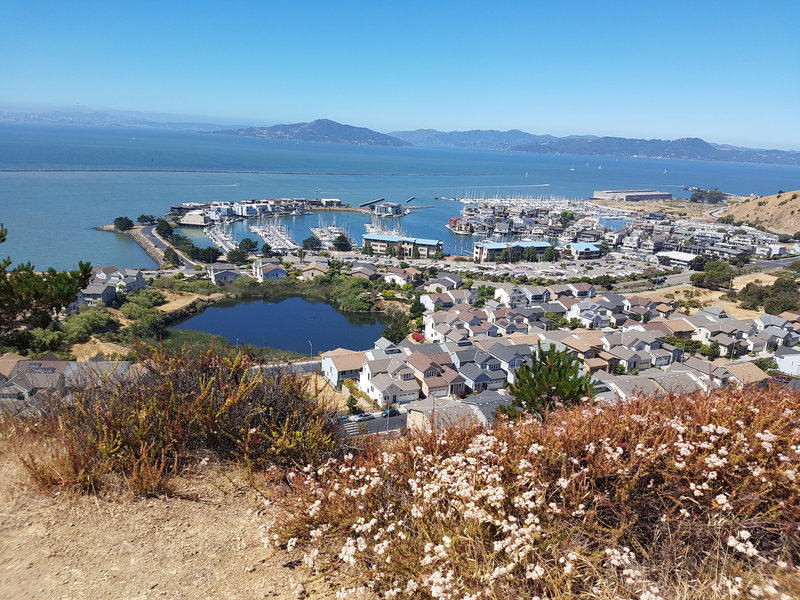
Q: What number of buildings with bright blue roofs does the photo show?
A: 3